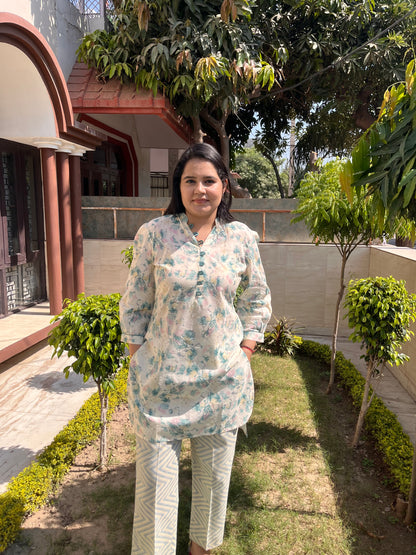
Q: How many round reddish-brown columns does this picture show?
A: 3